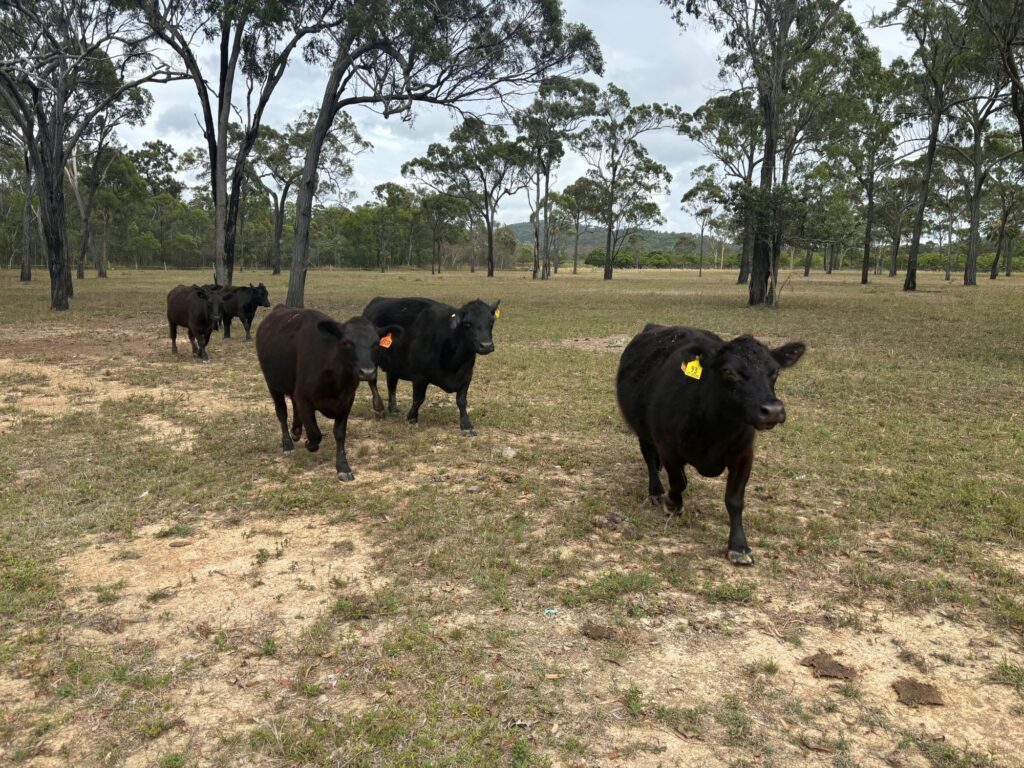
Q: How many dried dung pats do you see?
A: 3